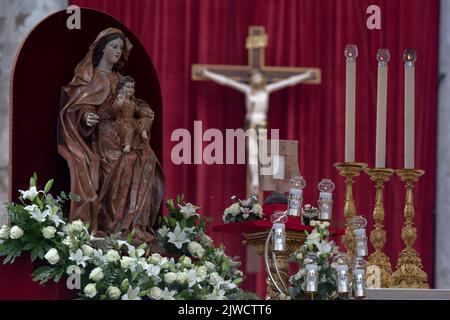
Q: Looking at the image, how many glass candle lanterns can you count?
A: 7